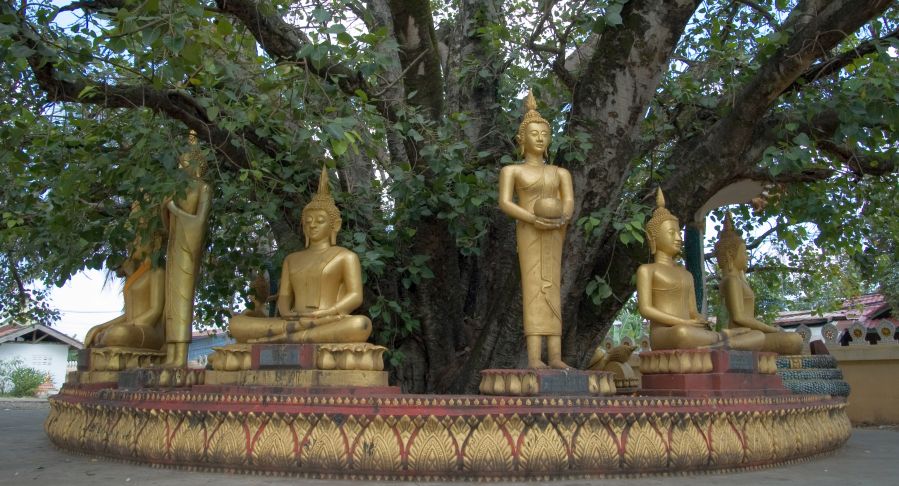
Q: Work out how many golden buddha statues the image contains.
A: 6